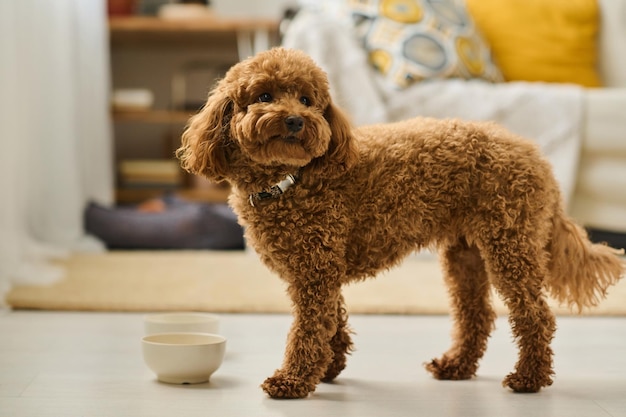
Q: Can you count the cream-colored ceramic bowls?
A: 2